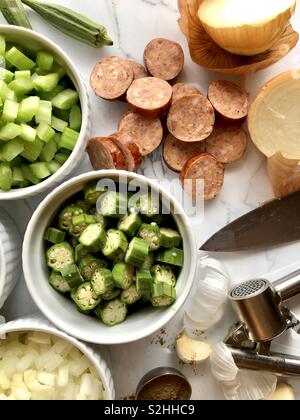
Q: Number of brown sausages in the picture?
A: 13